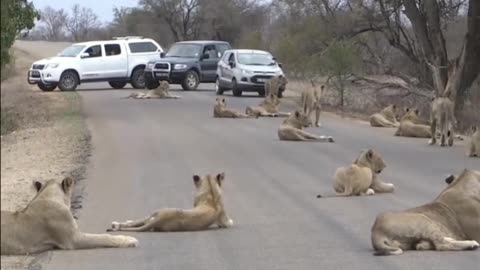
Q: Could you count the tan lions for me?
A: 14